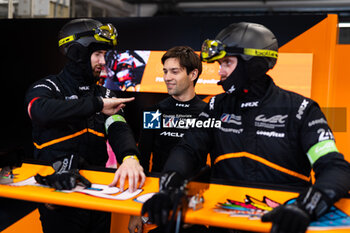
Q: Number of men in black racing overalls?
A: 3